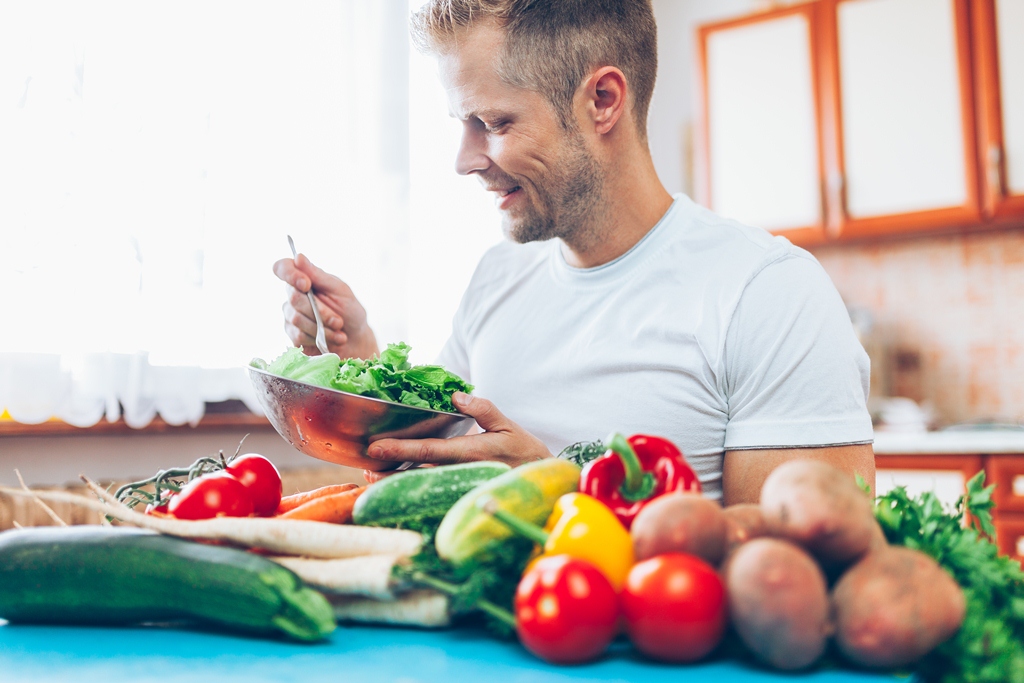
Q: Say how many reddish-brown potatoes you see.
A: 5